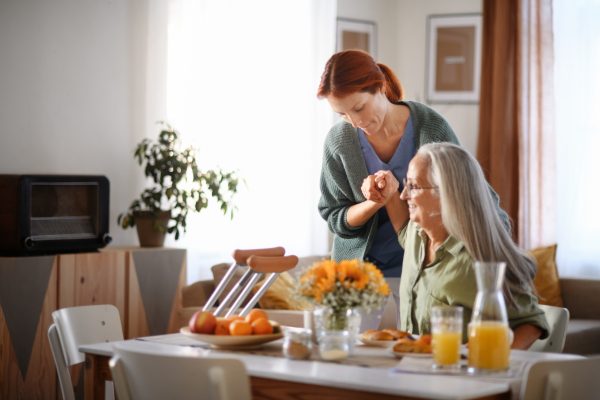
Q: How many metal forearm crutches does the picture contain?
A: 2